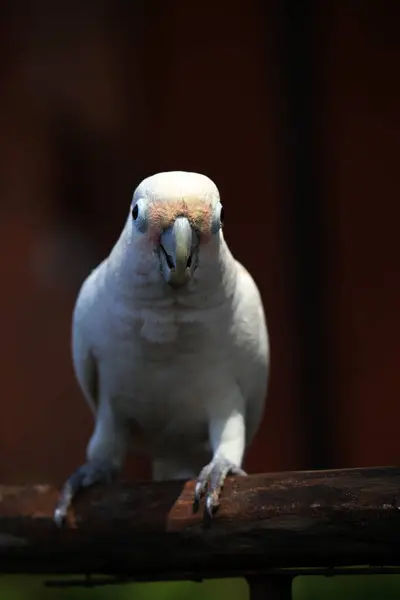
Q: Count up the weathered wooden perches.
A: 1